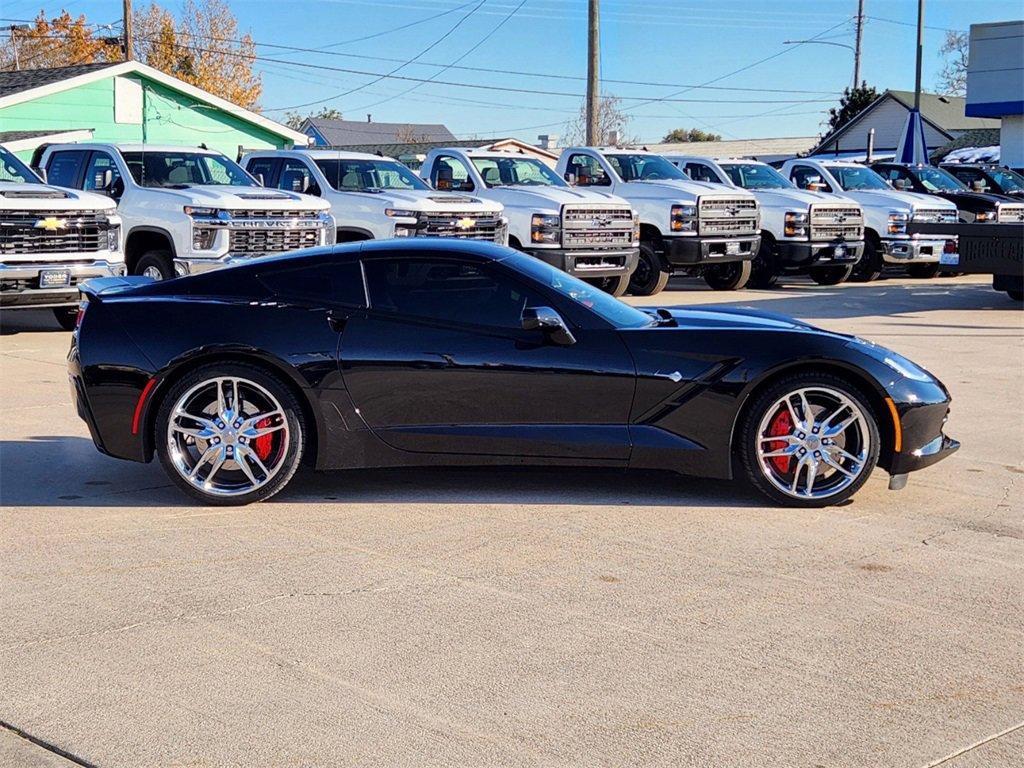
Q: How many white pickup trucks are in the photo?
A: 7